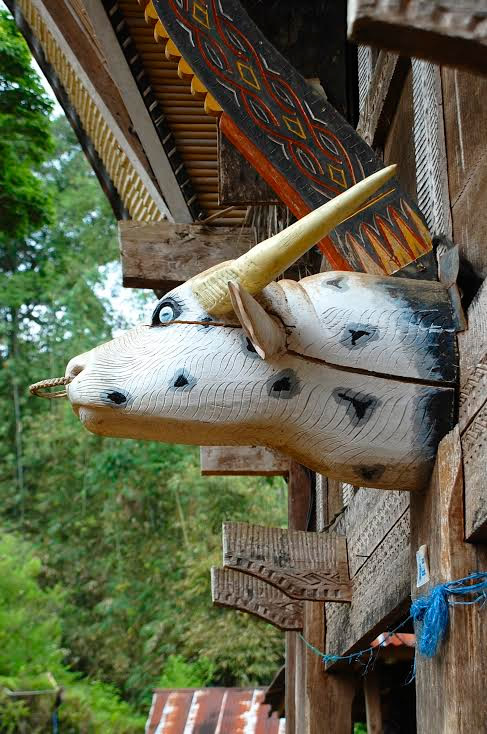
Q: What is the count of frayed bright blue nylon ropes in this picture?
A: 1